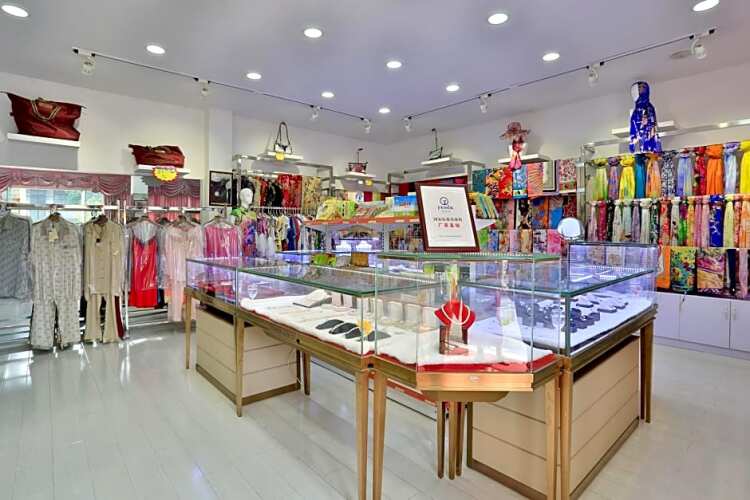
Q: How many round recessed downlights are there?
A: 11